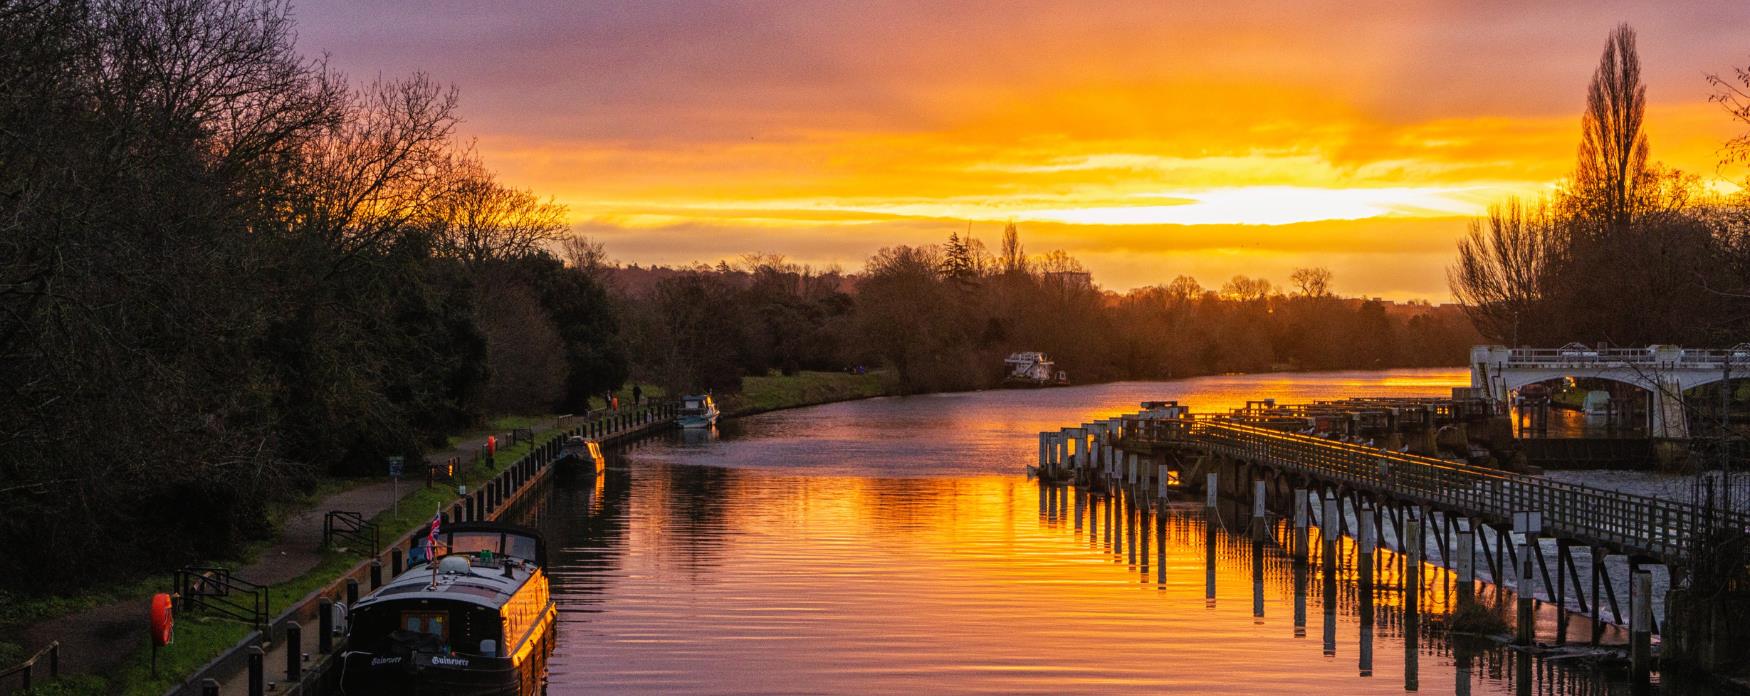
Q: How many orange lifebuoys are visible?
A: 3